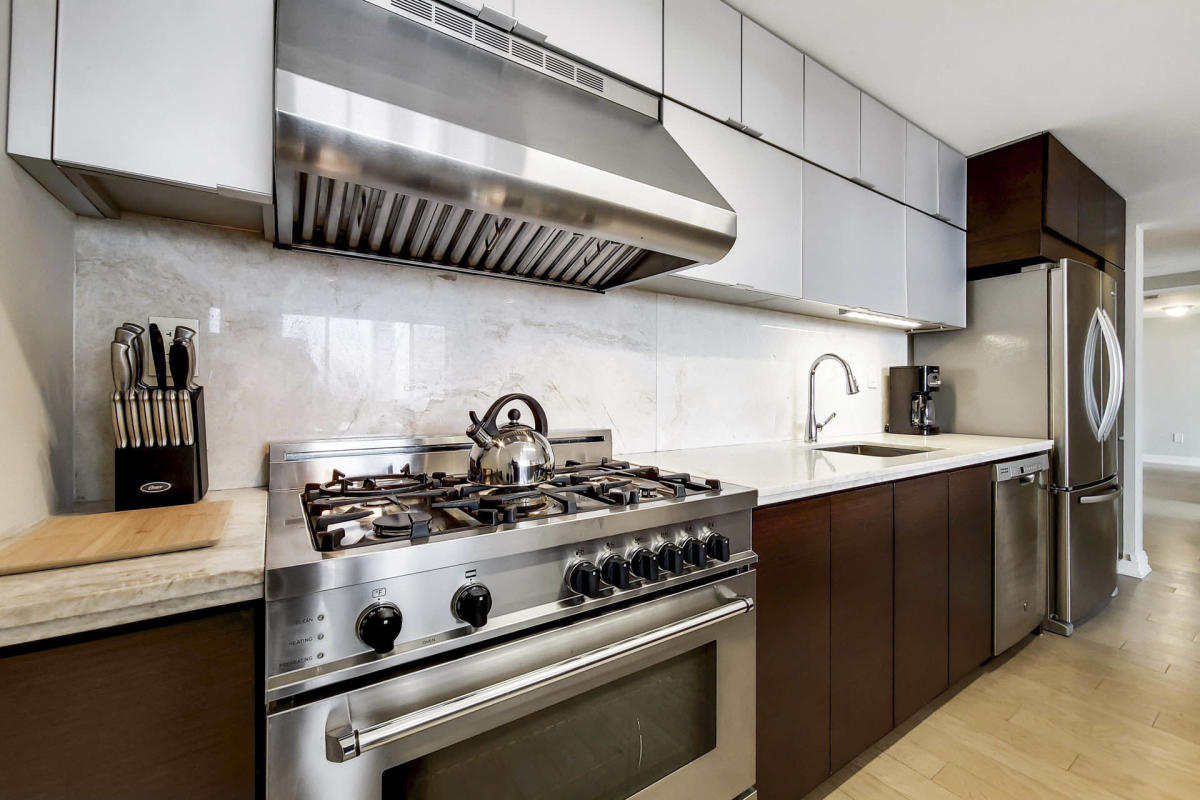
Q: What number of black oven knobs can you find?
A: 8